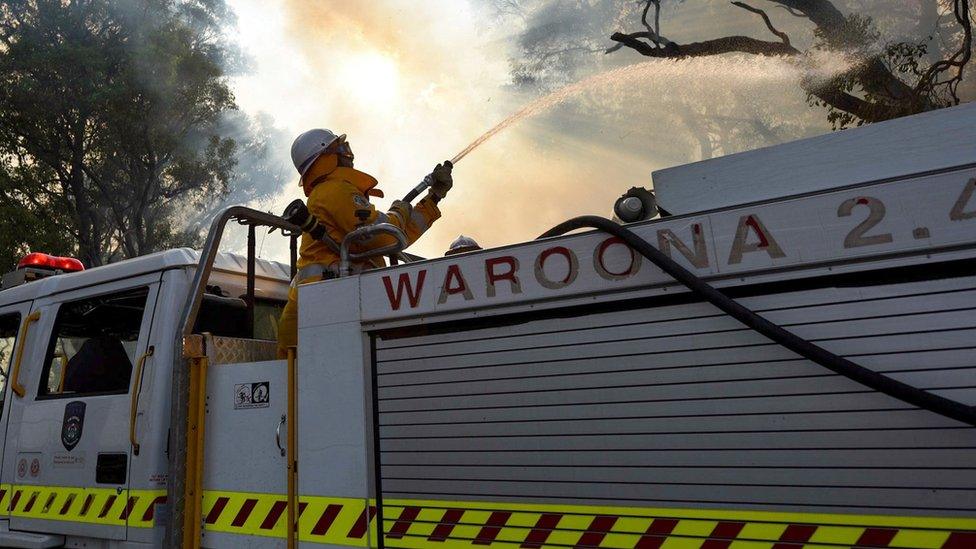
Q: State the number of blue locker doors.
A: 0